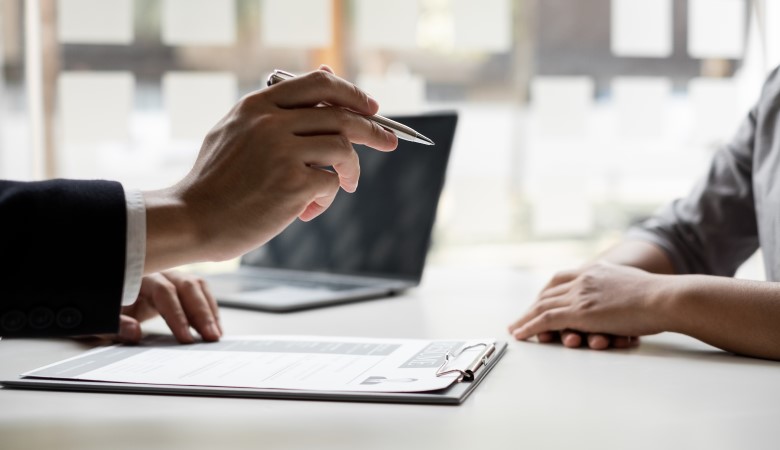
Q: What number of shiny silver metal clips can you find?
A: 1